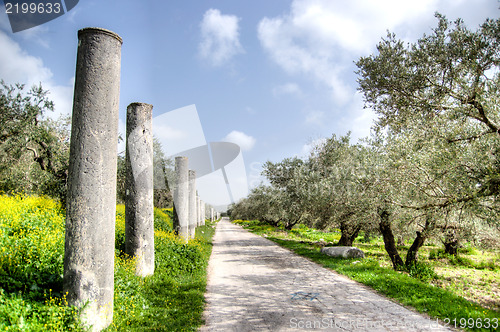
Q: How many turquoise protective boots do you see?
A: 0